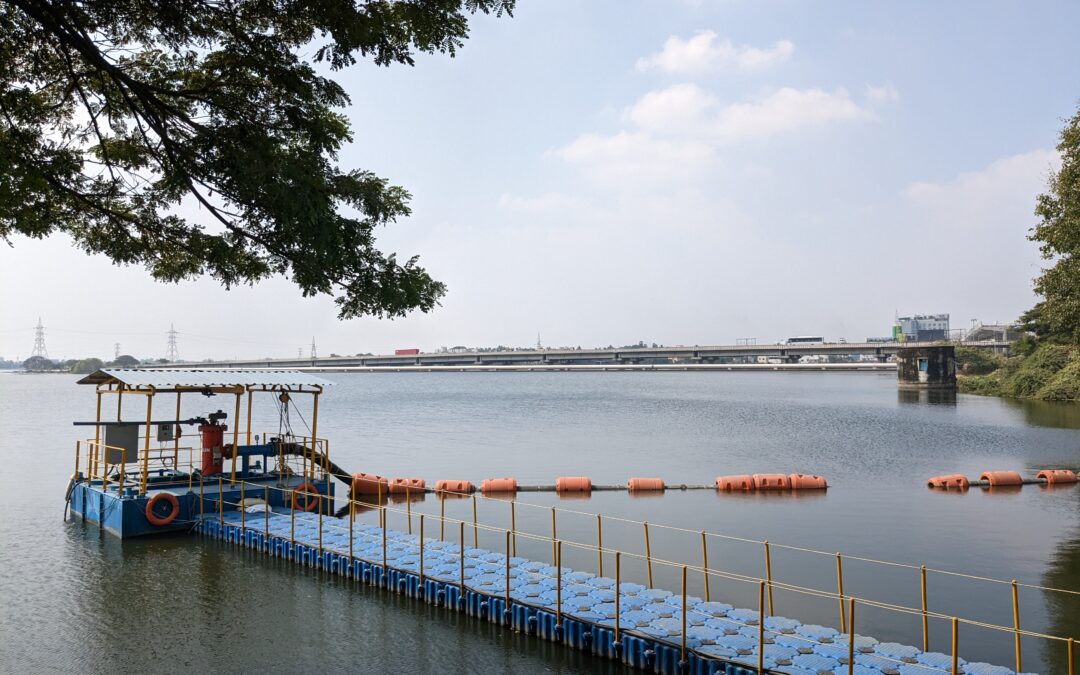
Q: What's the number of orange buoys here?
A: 12